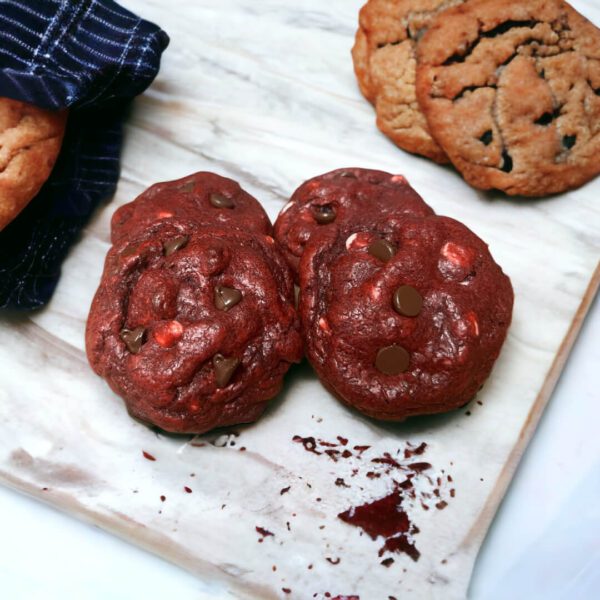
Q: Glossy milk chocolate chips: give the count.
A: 9